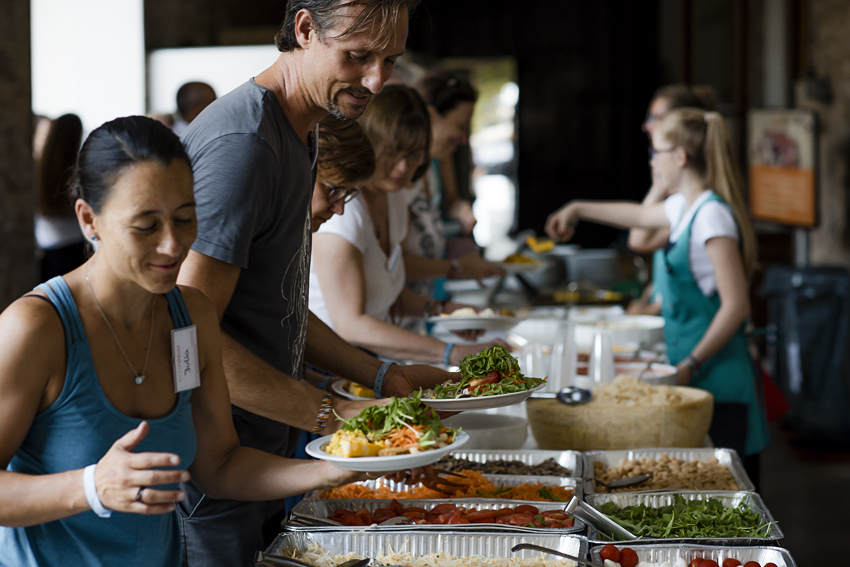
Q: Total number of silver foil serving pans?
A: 7